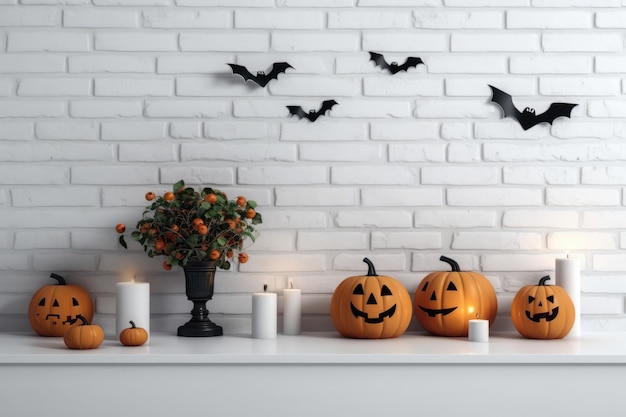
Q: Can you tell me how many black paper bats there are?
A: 4